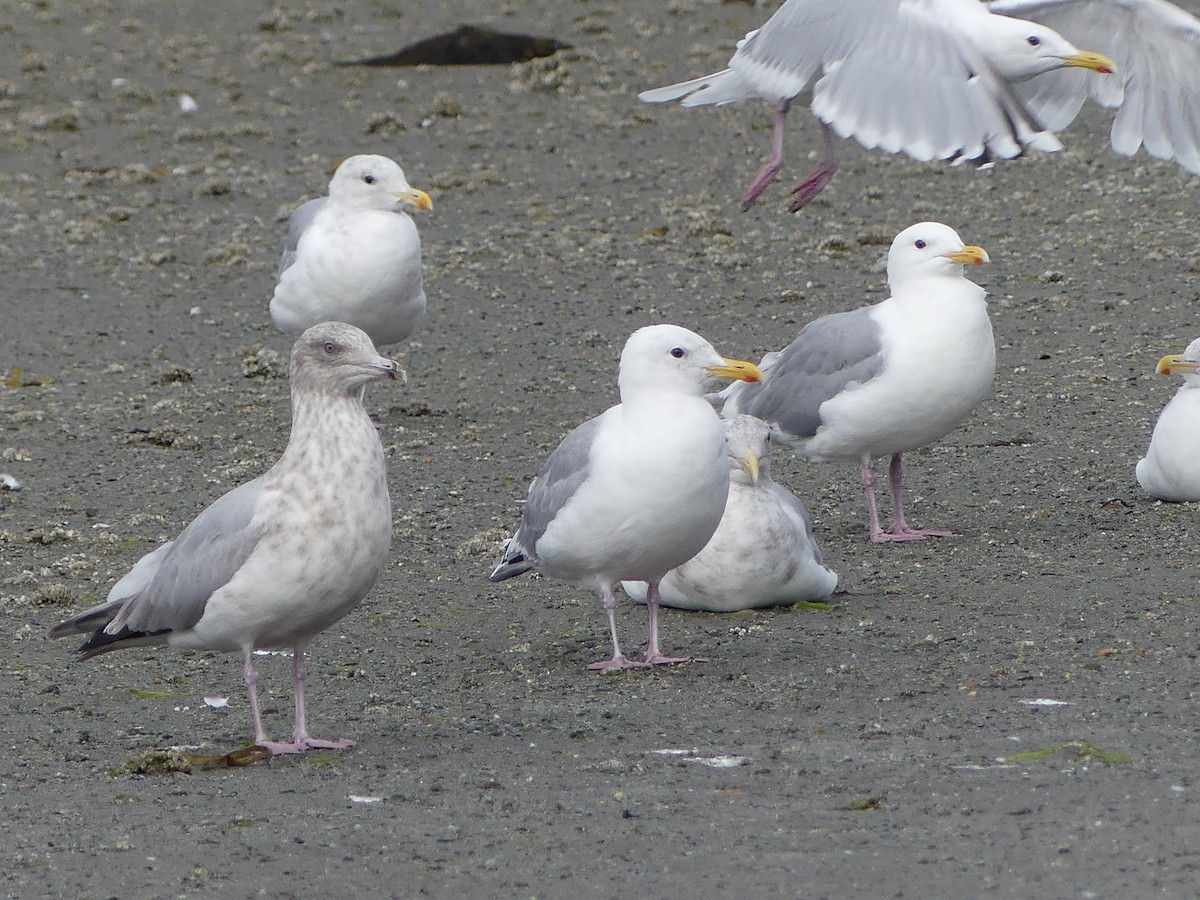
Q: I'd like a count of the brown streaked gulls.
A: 2